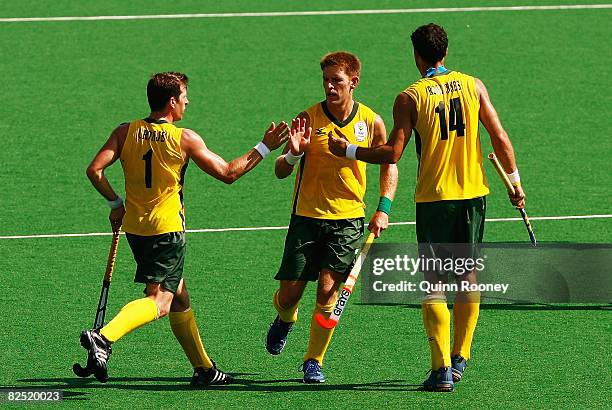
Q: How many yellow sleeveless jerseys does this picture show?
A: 3